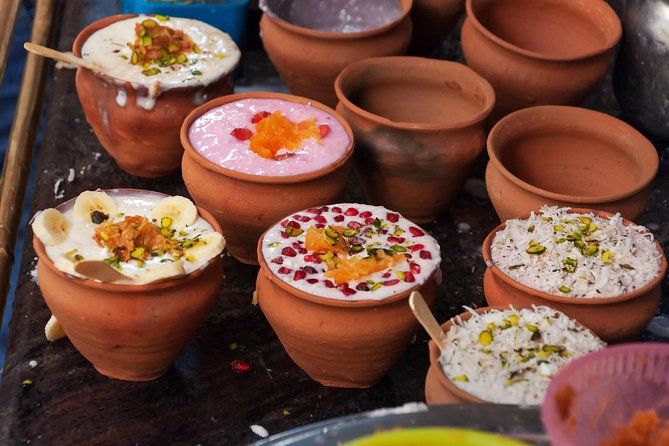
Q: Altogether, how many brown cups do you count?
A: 11